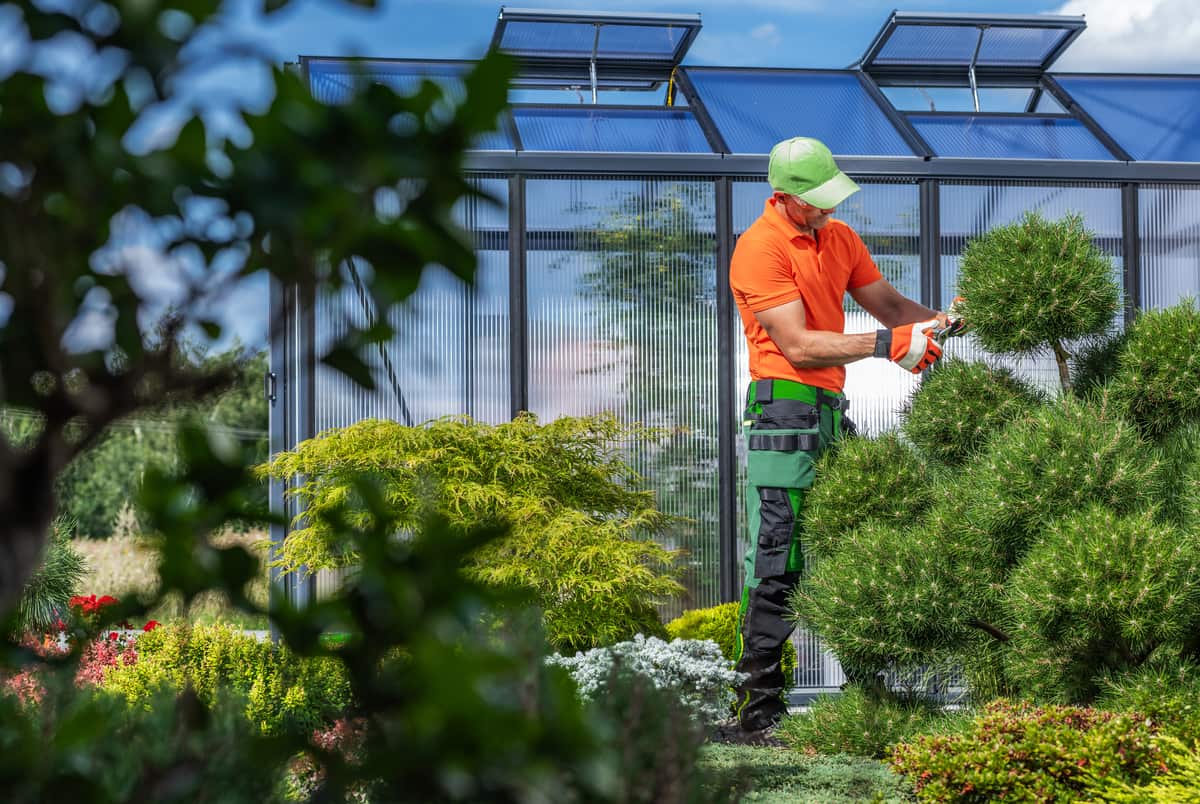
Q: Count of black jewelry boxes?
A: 0